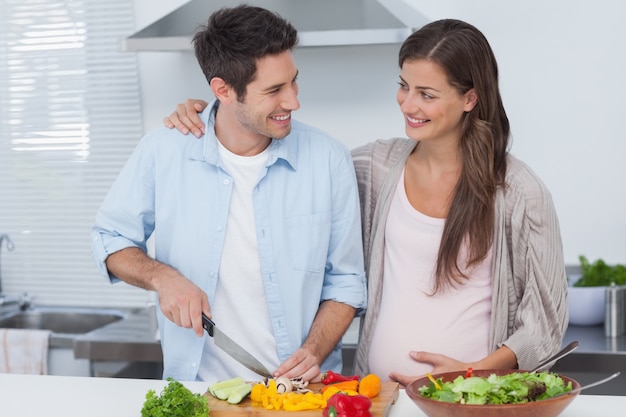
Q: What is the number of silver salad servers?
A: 2